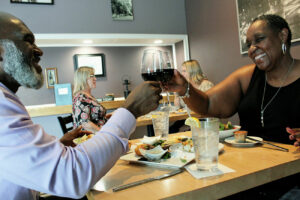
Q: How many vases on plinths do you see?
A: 0